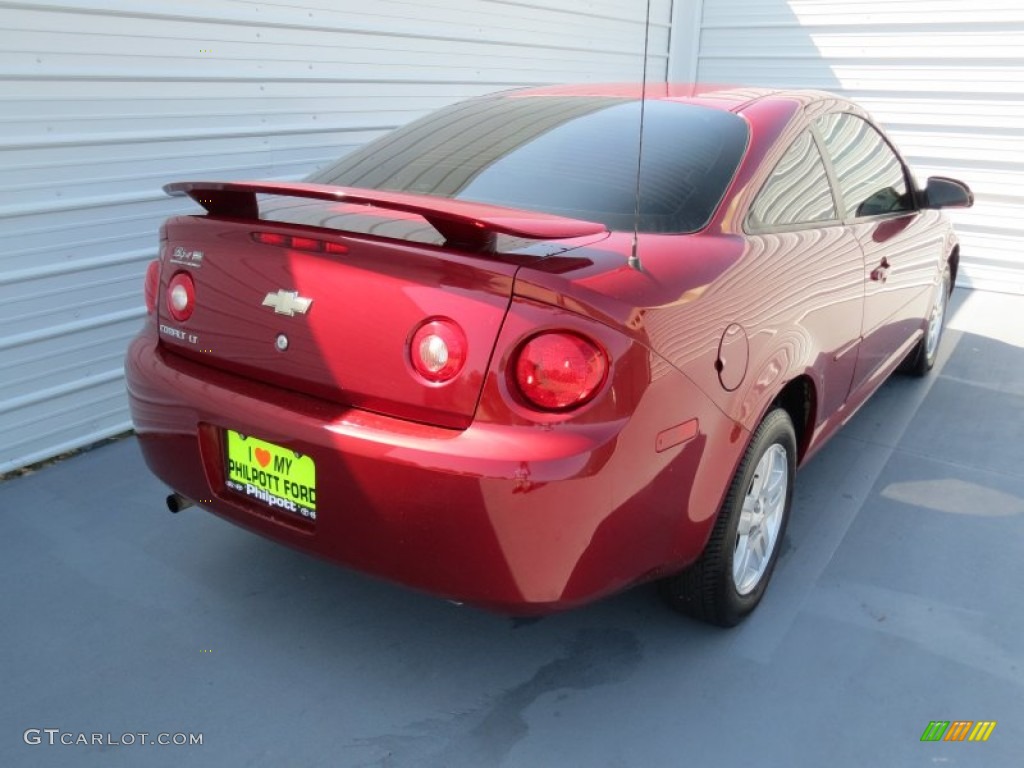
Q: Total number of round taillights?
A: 4